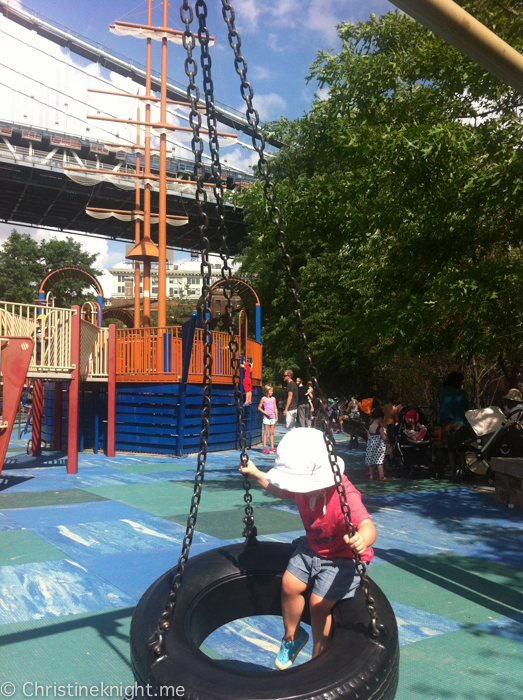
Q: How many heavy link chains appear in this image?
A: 3